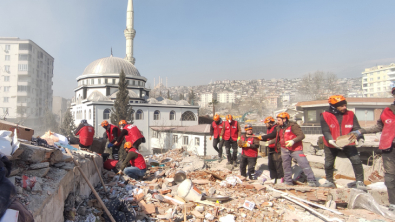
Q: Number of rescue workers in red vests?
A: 12